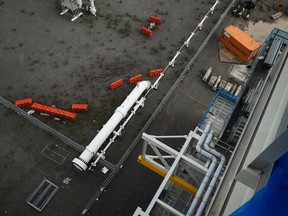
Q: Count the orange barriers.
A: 10